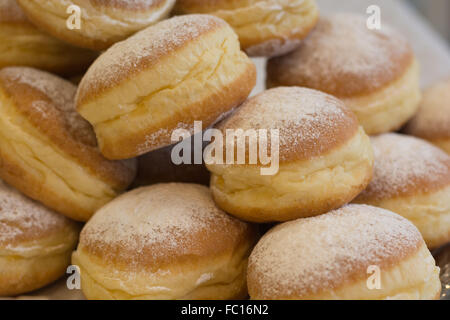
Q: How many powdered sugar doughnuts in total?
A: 12